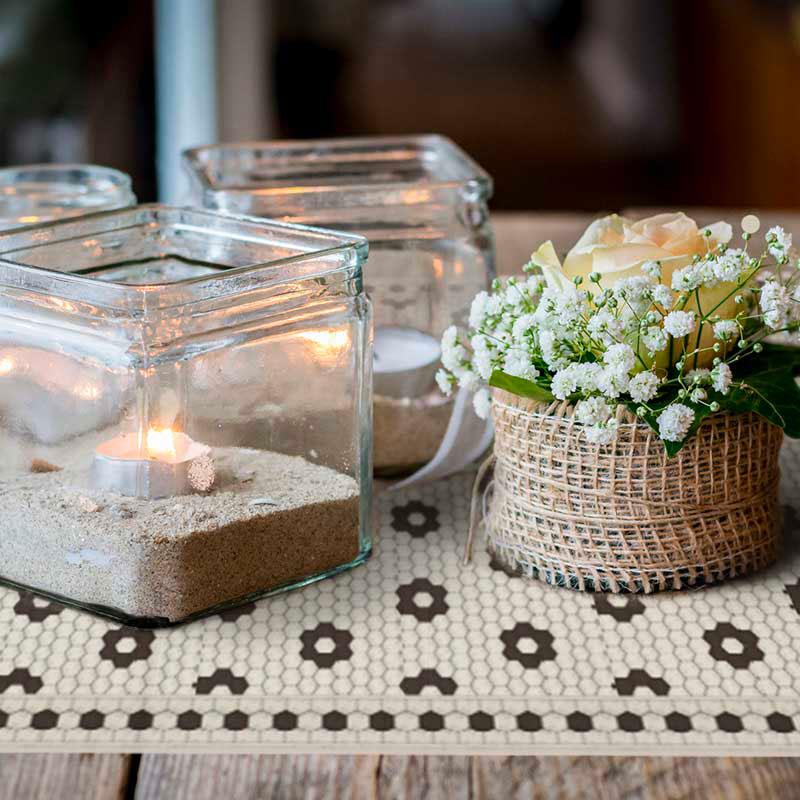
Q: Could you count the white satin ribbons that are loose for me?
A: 1